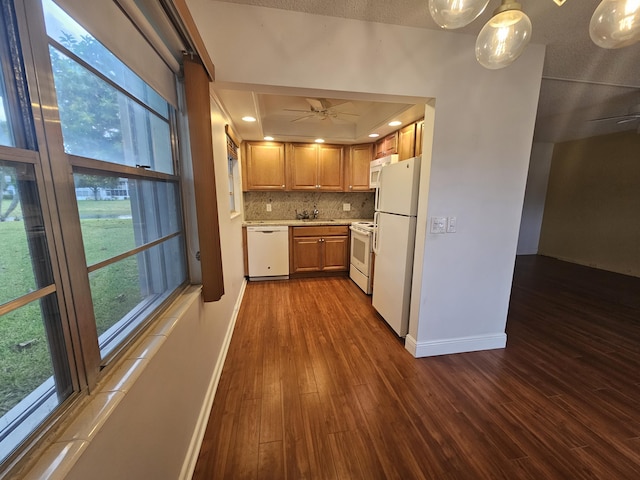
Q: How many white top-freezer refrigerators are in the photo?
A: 1